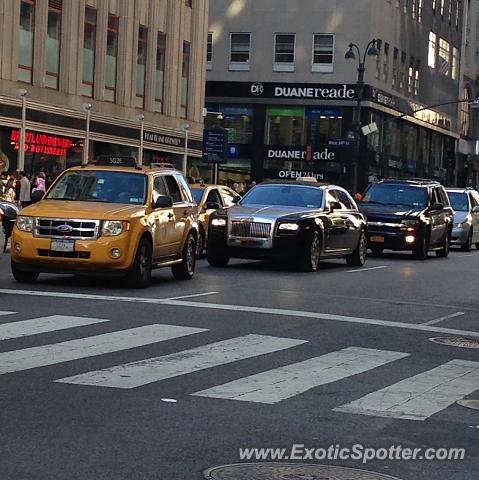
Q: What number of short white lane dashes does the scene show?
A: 3